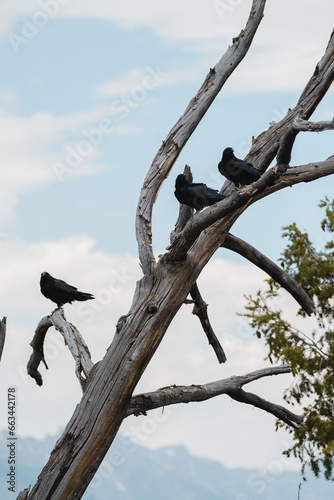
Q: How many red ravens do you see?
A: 0